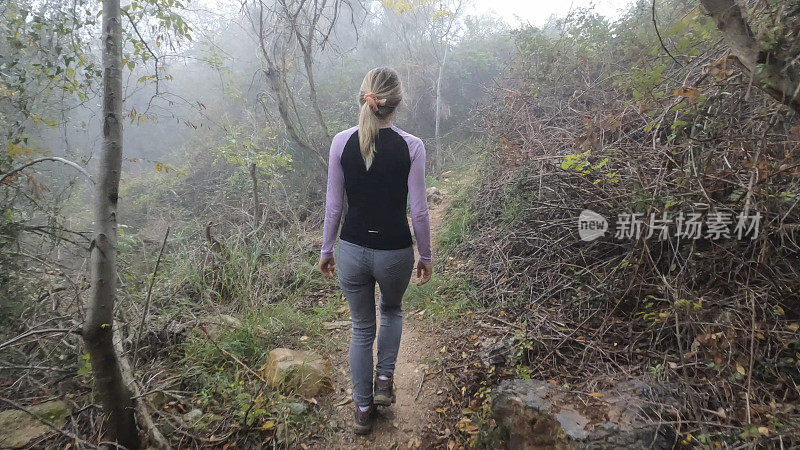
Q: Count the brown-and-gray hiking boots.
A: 2